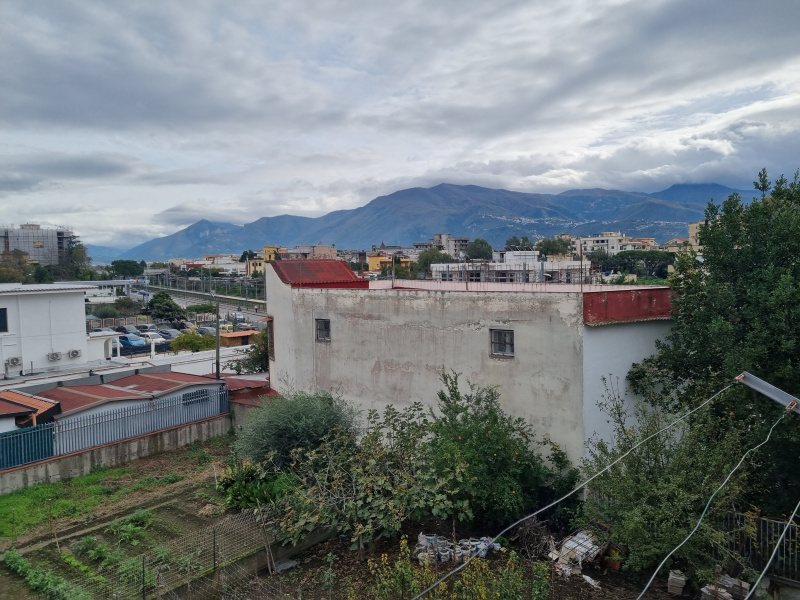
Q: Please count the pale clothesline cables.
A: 3